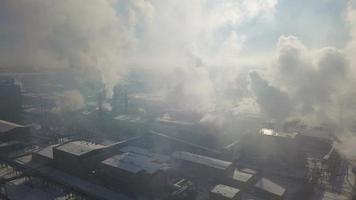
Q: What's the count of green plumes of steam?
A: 0